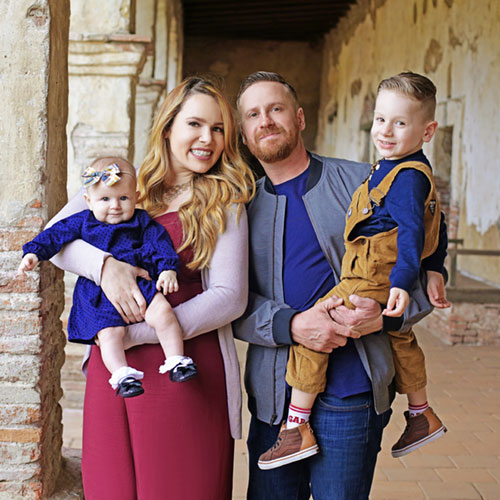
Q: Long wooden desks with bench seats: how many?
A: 0